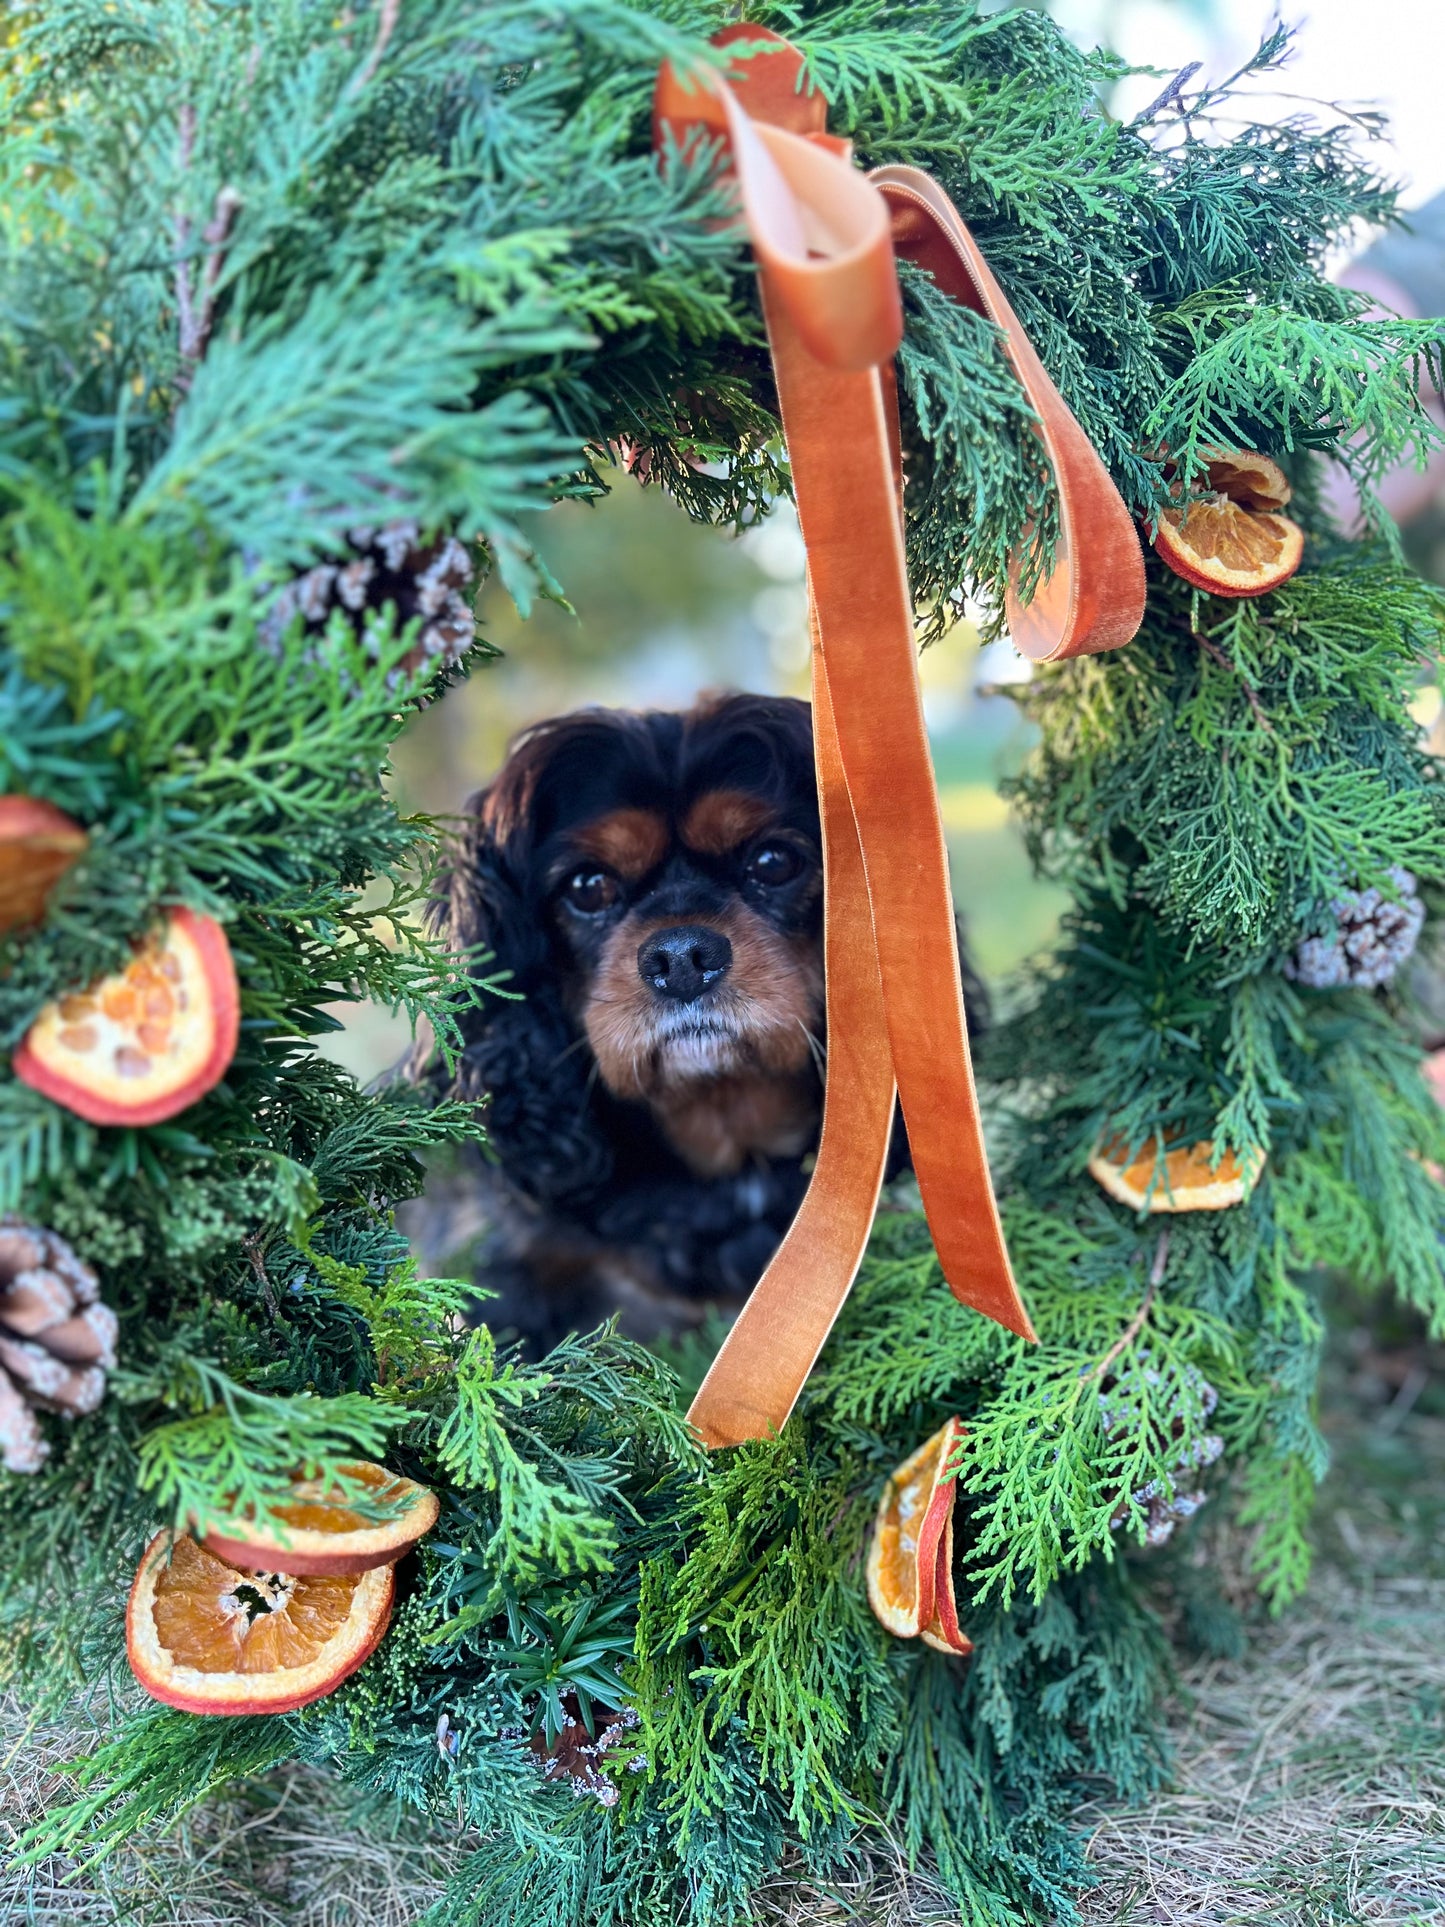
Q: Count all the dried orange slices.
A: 9